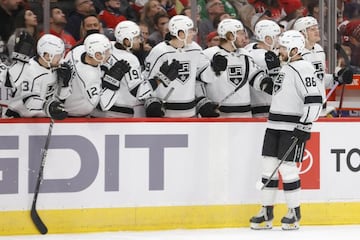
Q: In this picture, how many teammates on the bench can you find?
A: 7